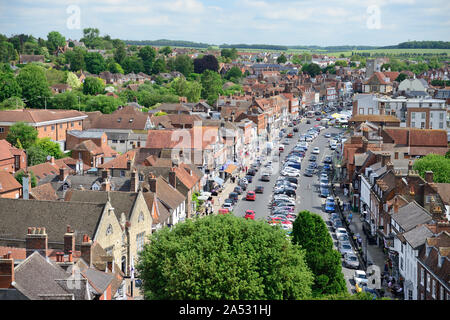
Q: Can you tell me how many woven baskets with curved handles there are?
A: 0